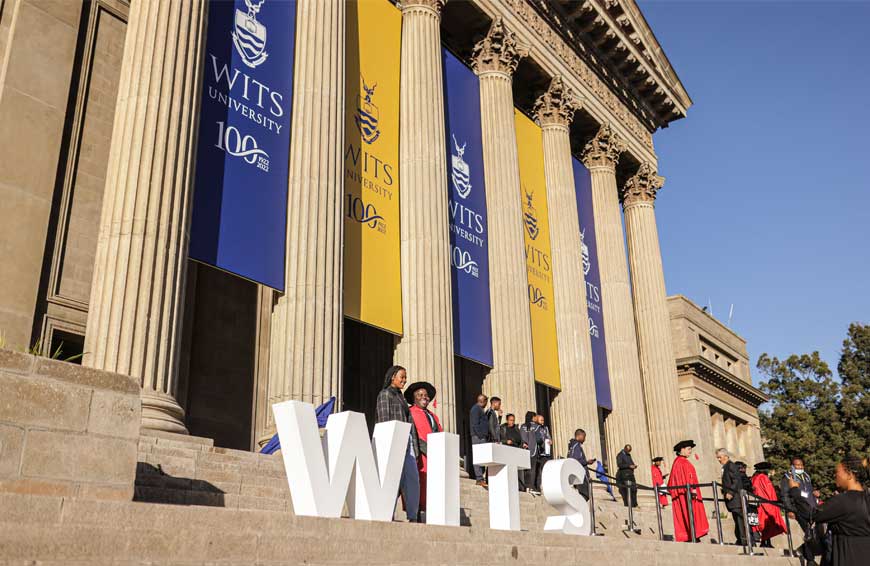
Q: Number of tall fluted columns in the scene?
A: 7